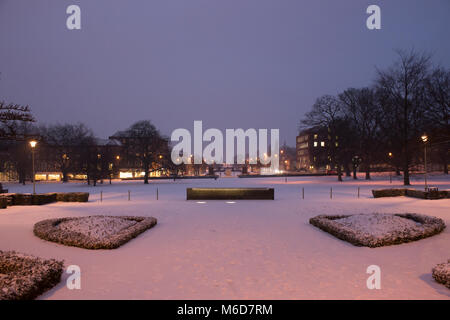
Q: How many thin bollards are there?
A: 6